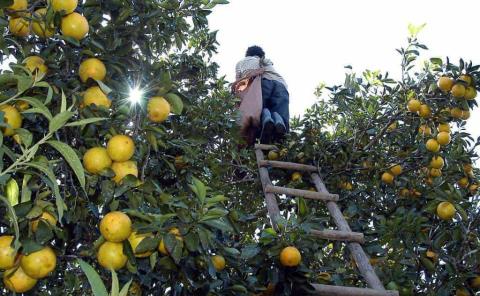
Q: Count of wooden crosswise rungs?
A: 5